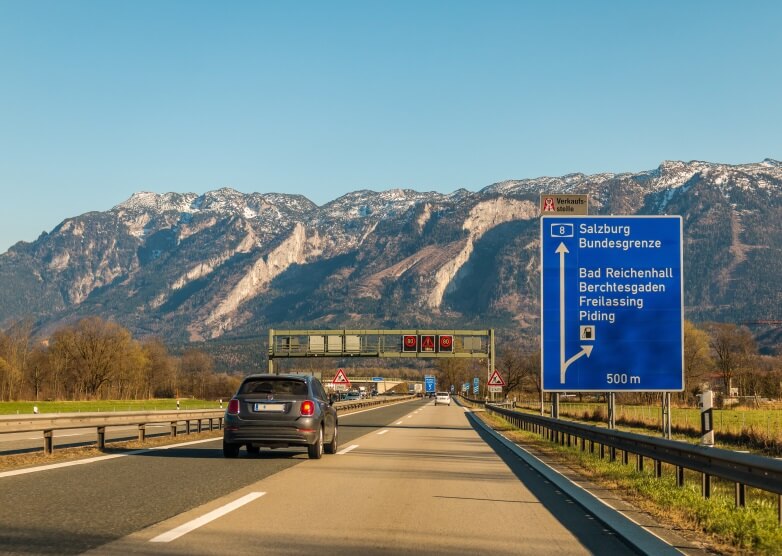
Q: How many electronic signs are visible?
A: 3